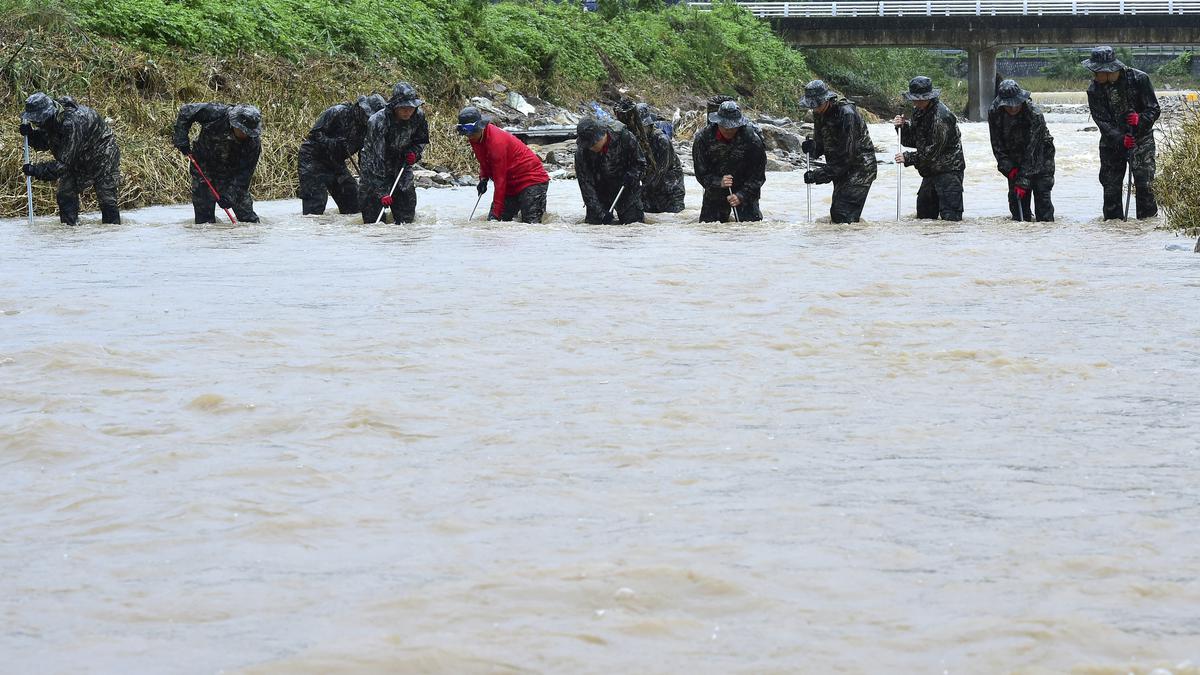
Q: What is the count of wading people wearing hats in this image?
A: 12